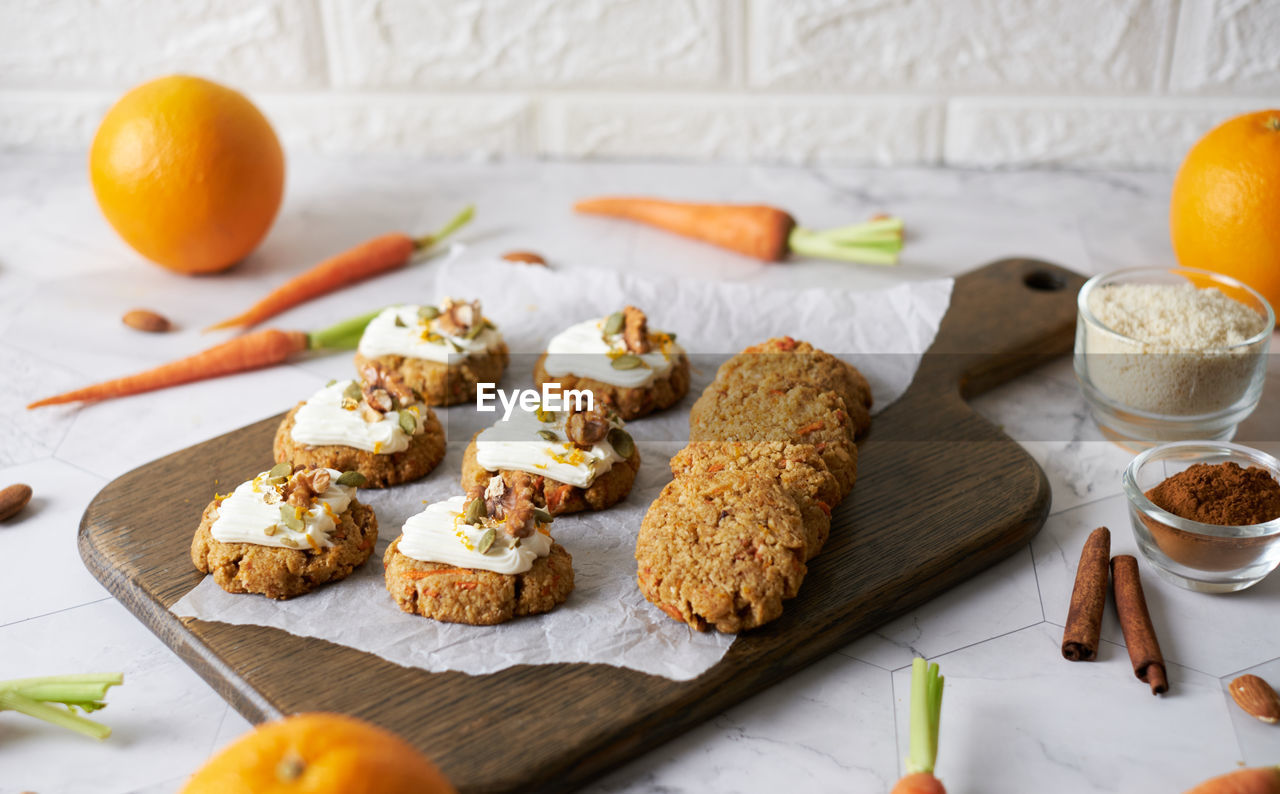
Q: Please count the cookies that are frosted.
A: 6